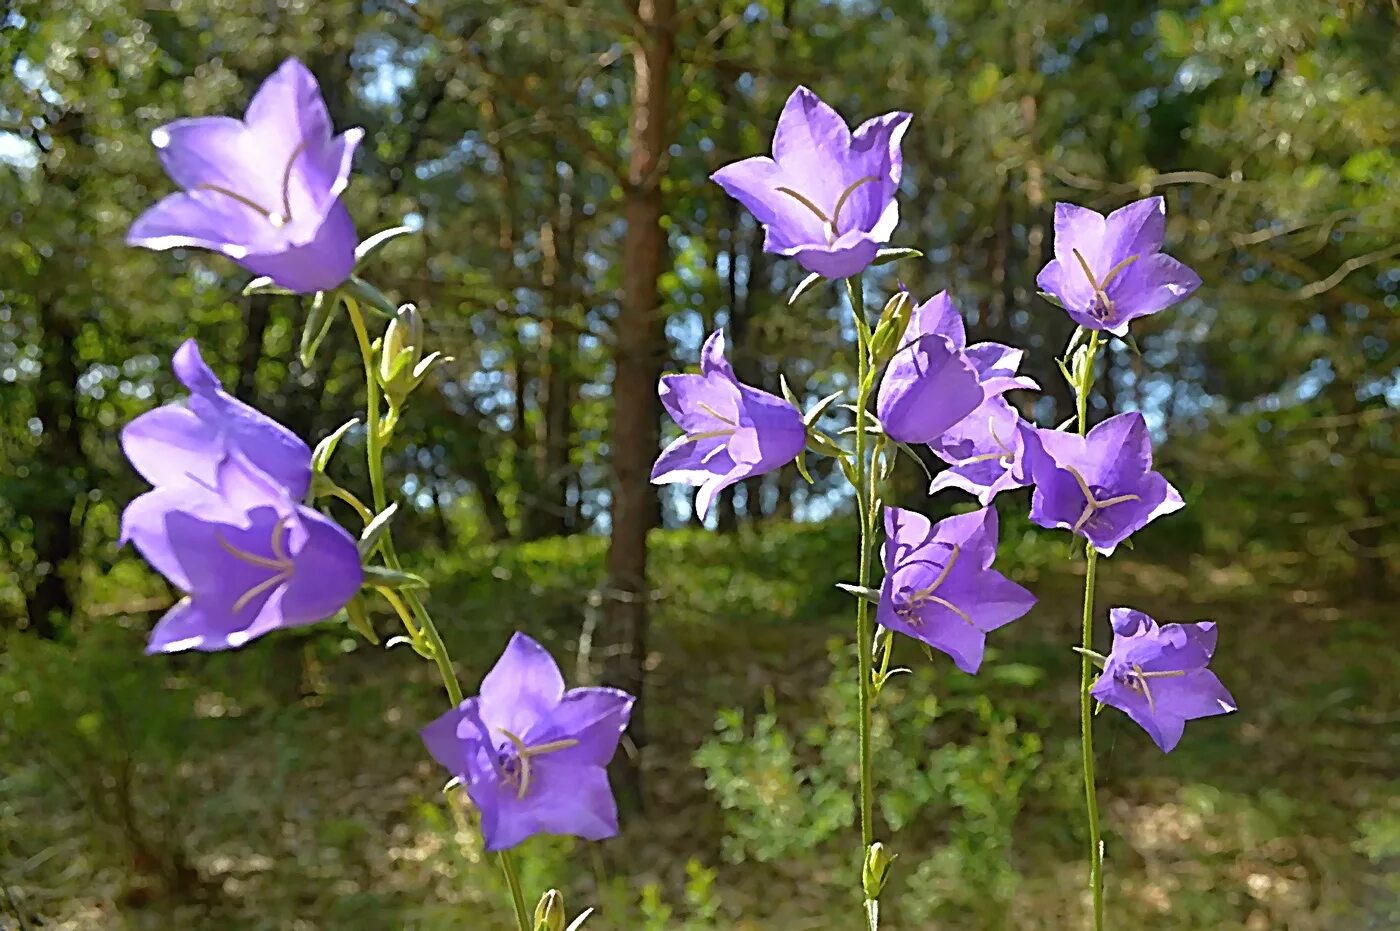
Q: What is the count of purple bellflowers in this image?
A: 12